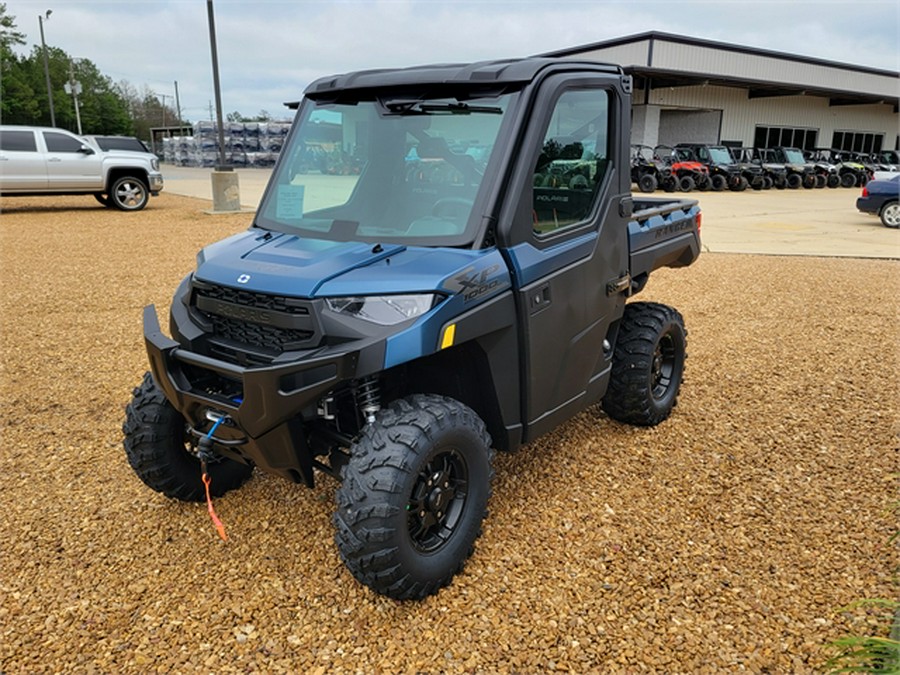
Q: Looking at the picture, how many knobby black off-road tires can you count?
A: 3